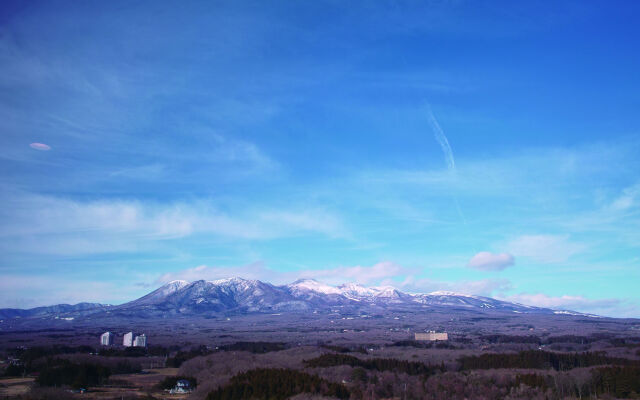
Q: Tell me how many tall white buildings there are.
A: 3